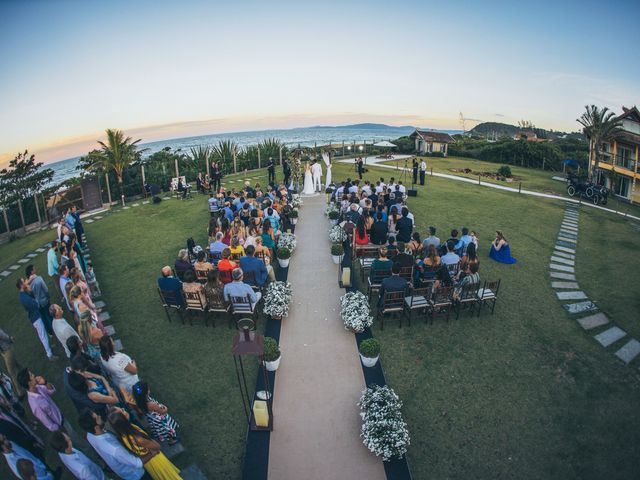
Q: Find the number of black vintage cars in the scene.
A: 1